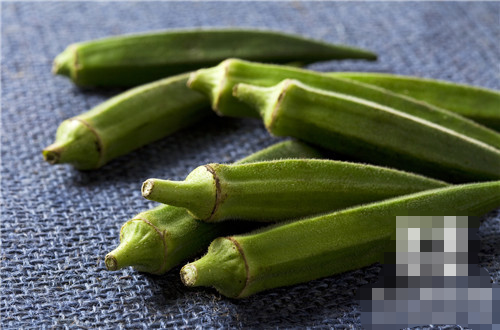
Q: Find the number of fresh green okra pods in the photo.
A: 8